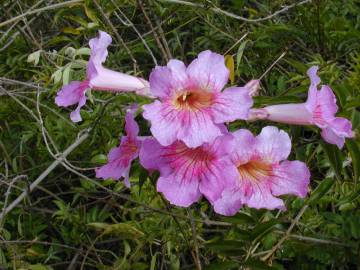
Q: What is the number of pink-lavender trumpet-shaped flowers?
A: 6